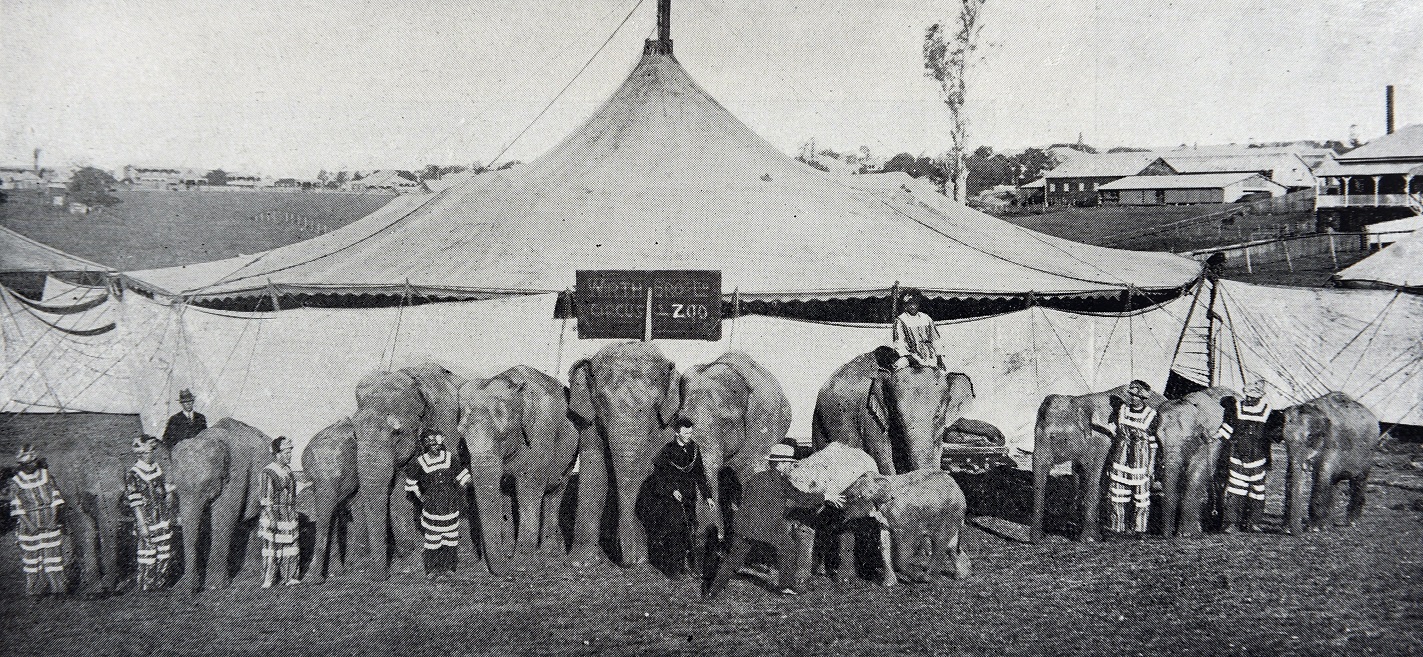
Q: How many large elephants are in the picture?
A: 5